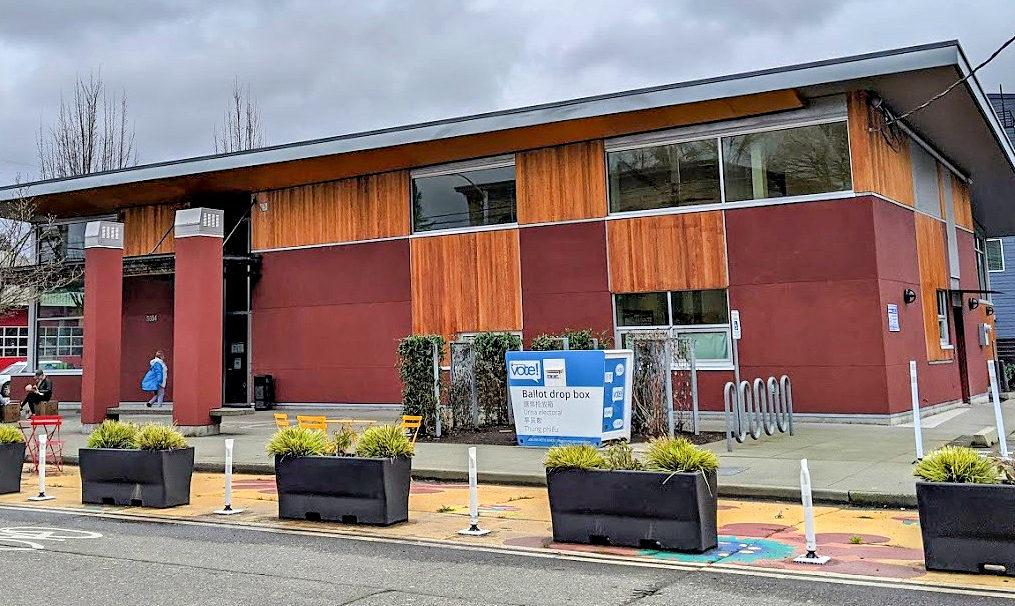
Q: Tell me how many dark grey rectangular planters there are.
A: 5